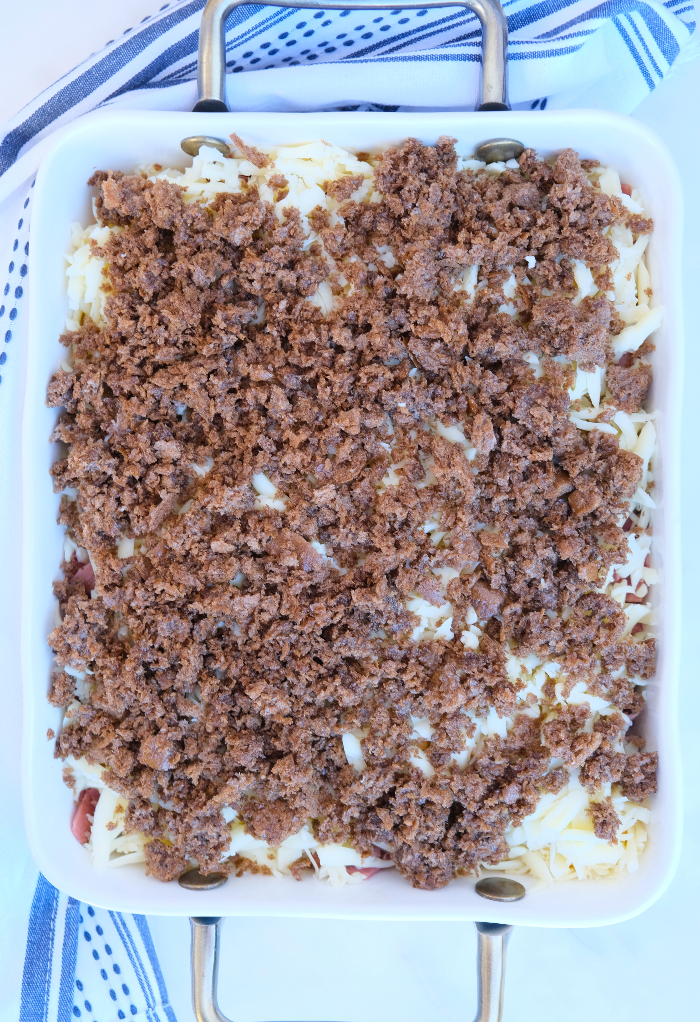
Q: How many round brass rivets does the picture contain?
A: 4